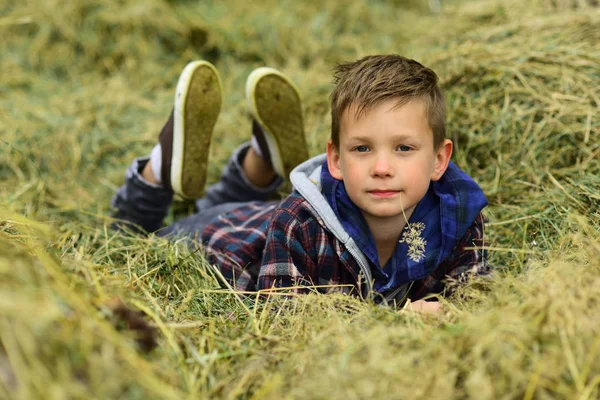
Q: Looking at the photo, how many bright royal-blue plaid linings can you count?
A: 1